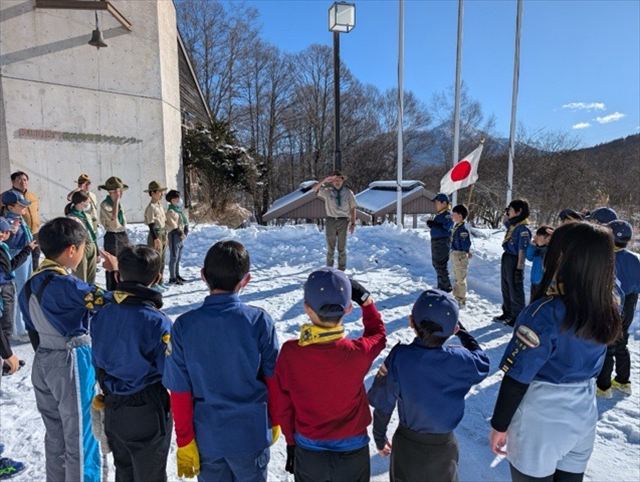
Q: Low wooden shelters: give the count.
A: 2